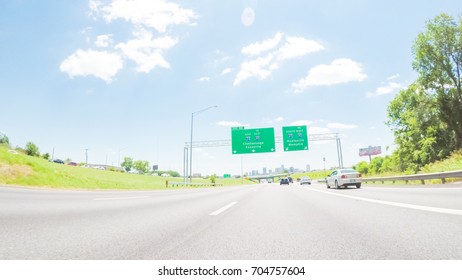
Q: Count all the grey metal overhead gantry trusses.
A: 1